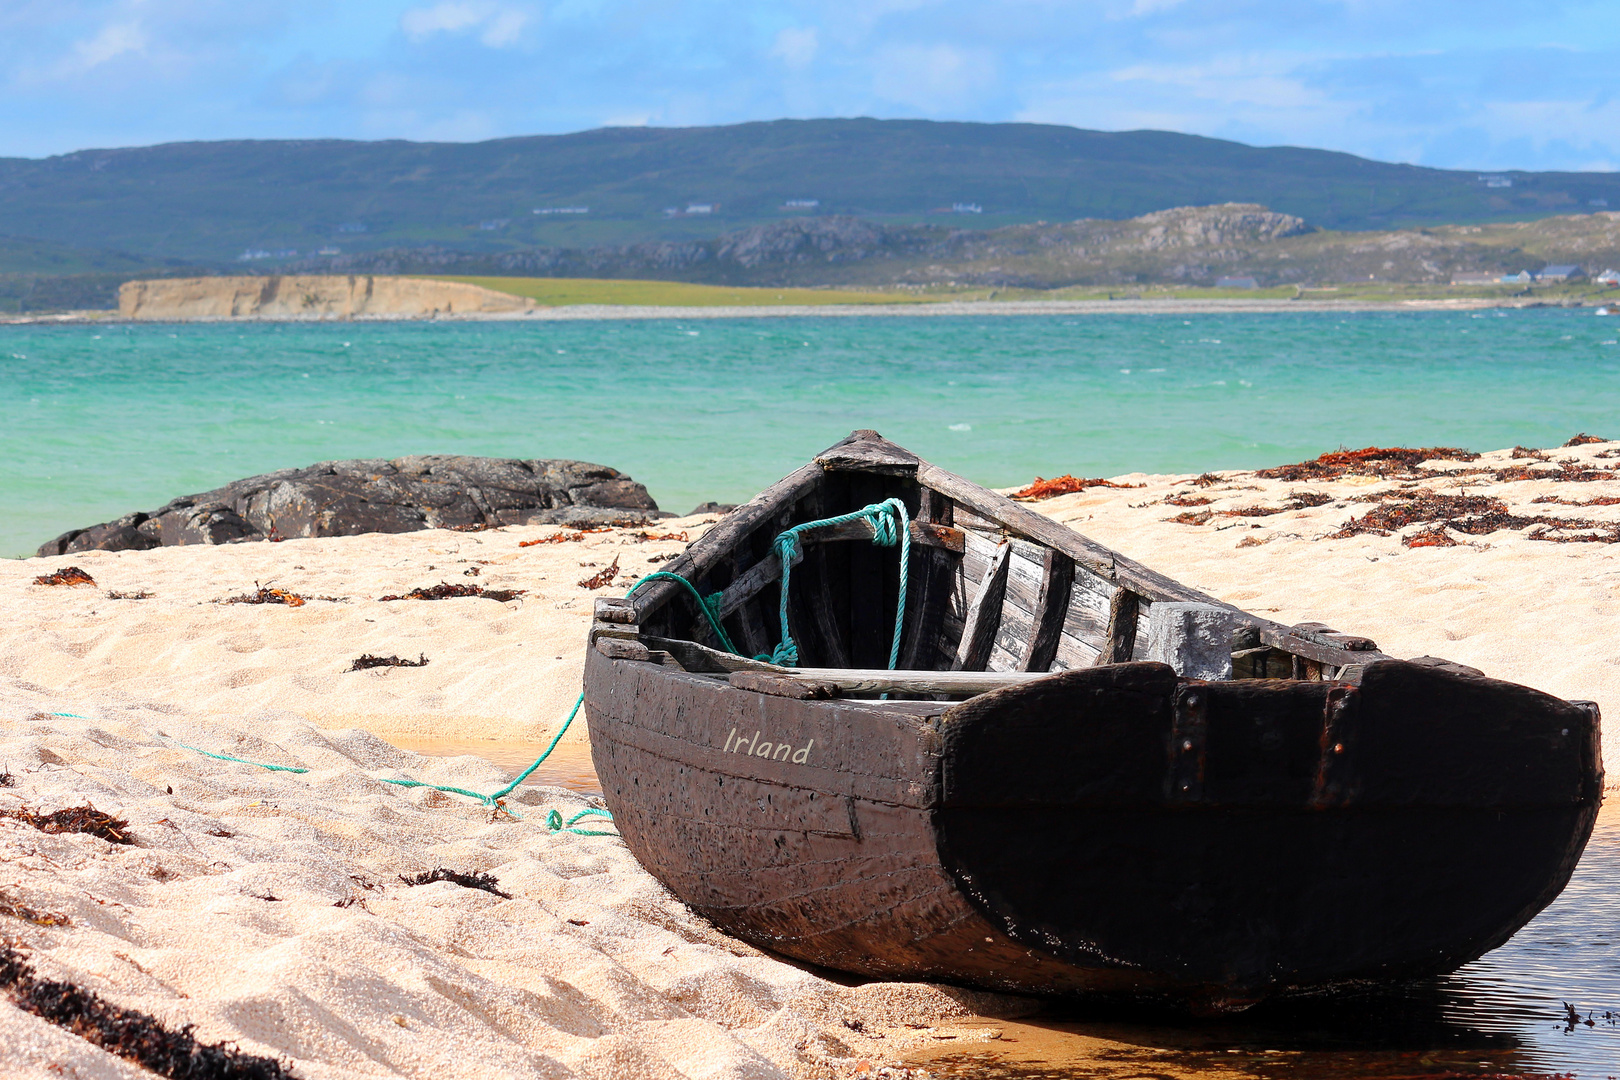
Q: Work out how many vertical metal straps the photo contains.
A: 2